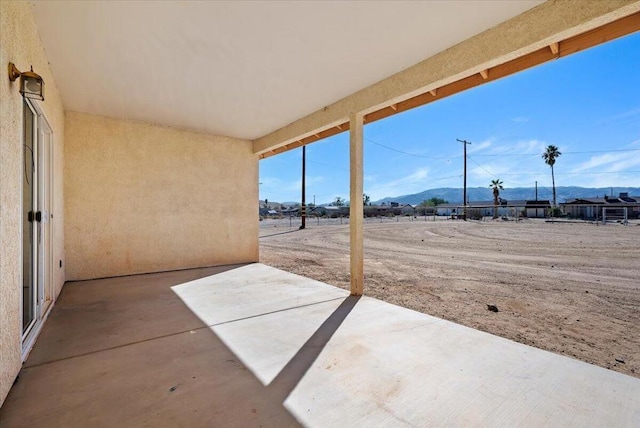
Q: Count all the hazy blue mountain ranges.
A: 1